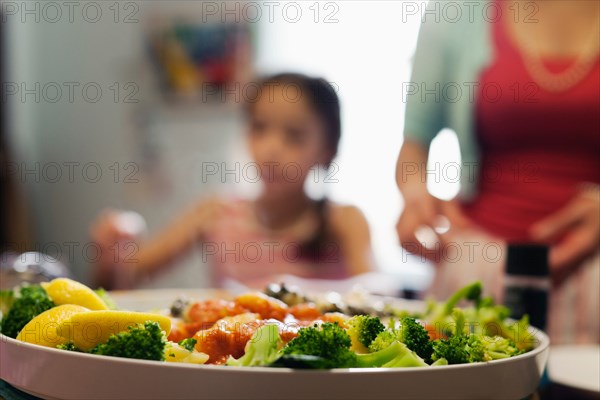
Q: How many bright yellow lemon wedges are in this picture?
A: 3